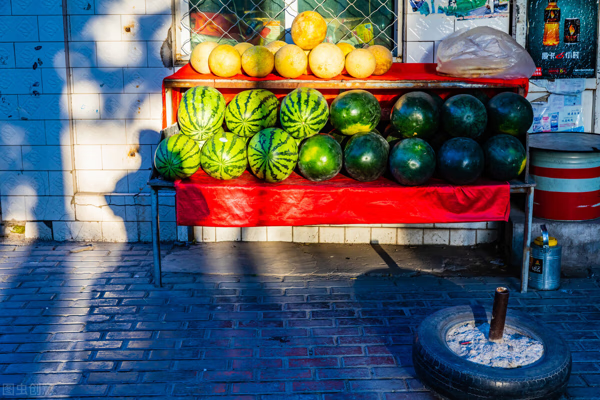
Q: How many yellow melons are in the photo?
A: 11